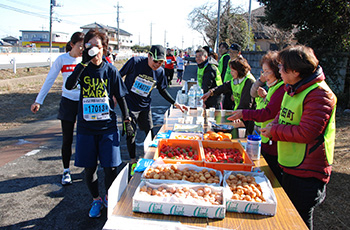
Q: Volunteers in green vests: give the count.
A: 6